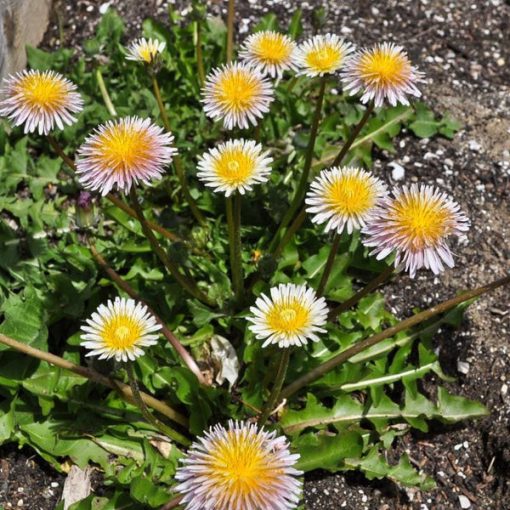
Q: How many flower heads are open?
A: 13